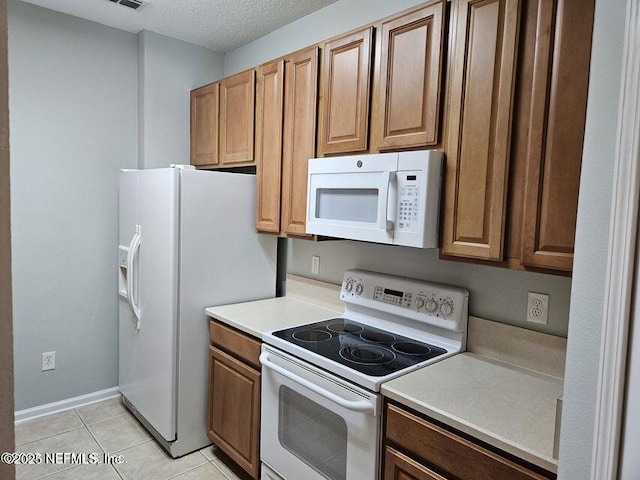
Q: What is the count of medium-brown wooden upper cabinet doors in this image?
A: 8